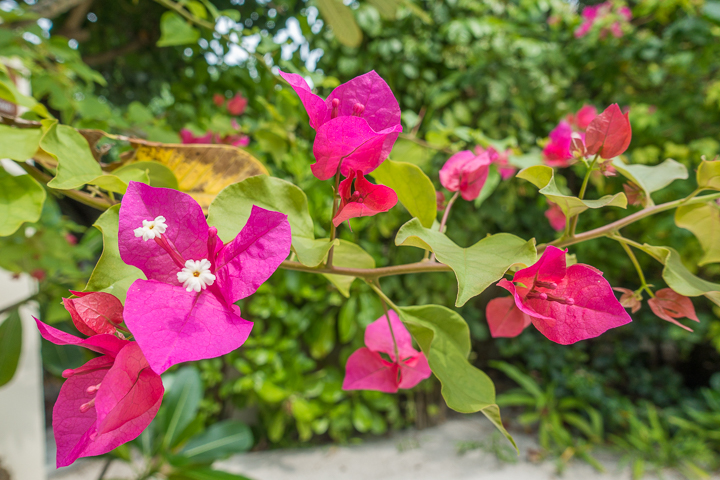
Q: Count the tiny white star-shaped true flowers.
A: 2